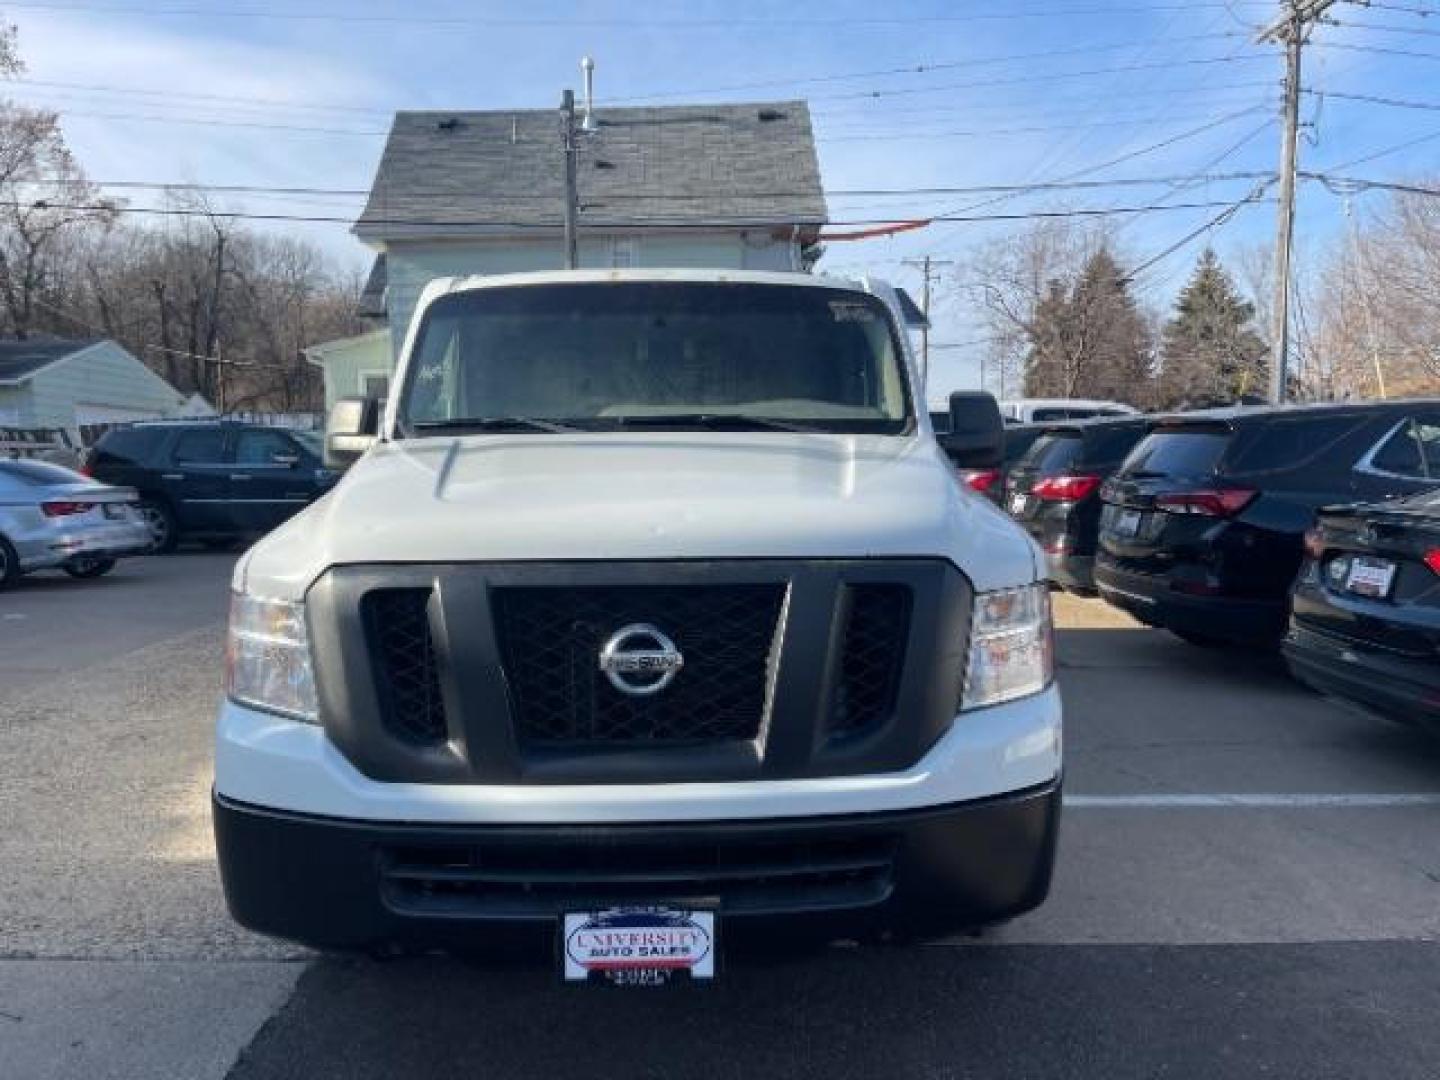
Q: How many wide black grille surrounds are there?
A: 1